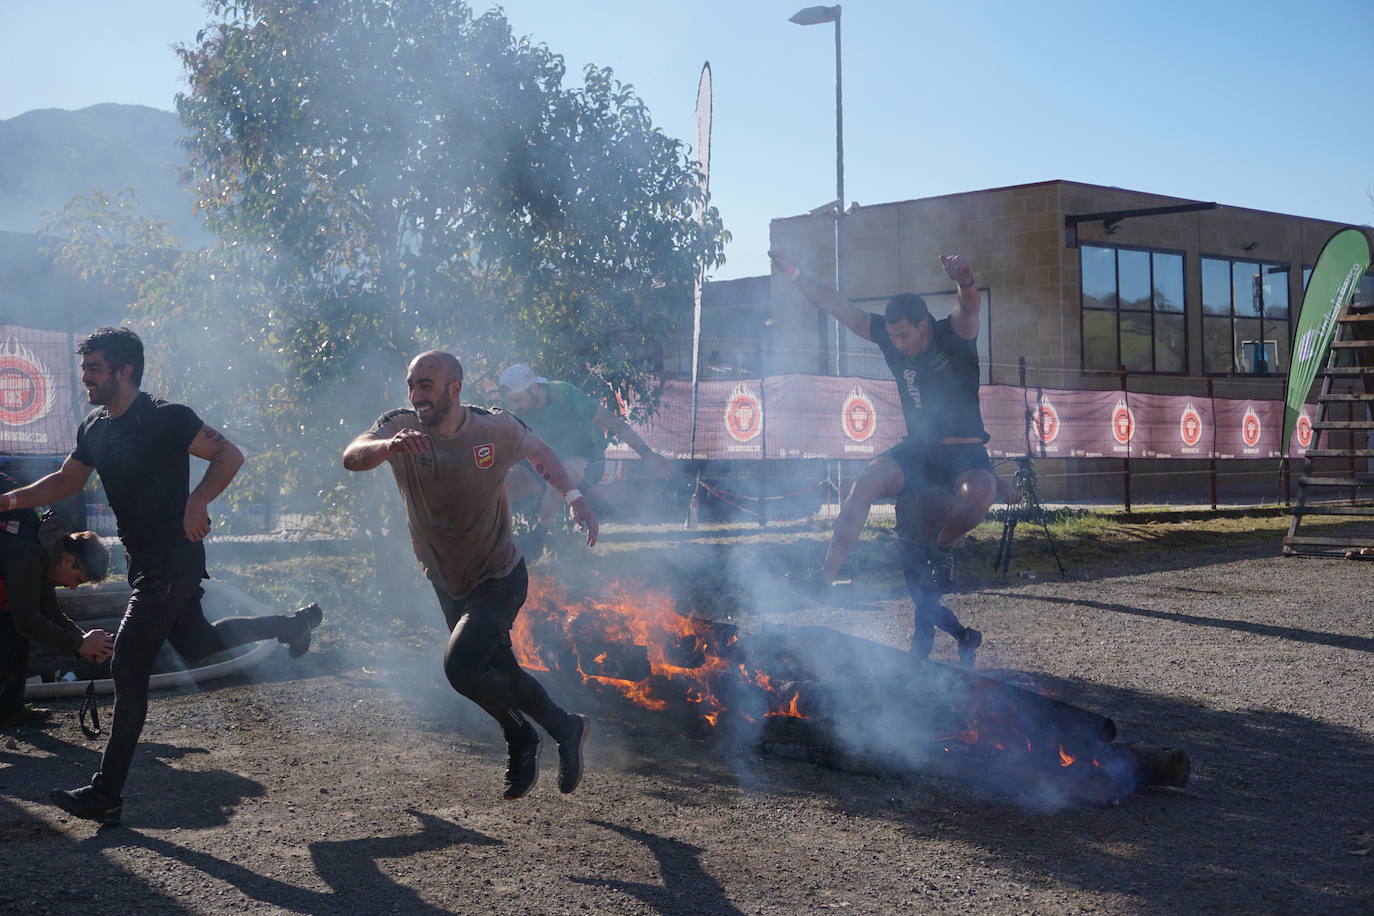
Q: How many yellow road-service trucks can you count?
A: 0